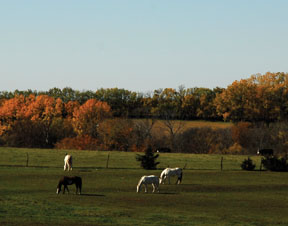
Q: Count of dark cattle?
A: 2